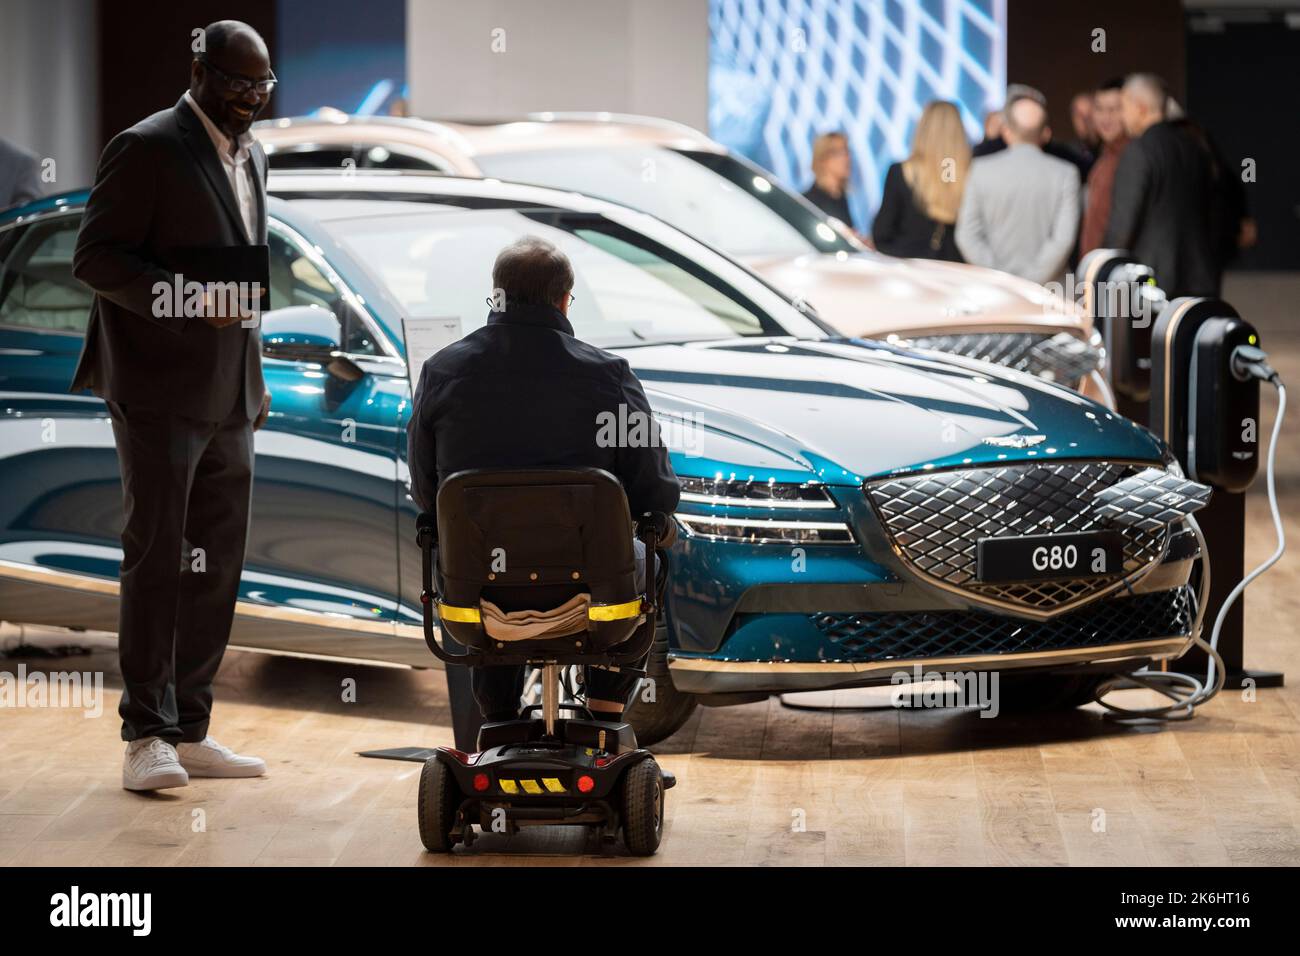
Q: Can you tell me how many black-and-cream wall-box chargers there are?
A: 2